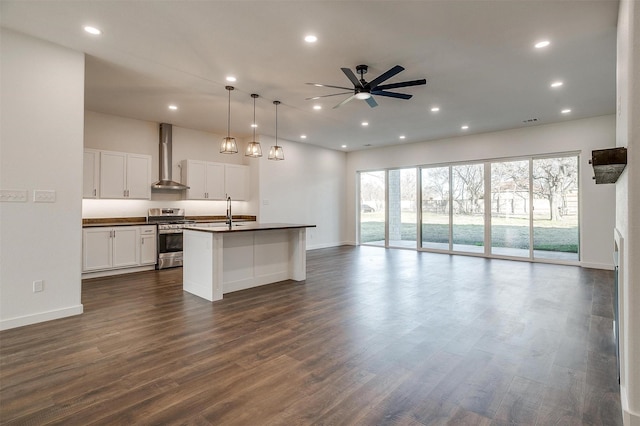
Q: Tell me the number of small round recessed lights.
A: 15